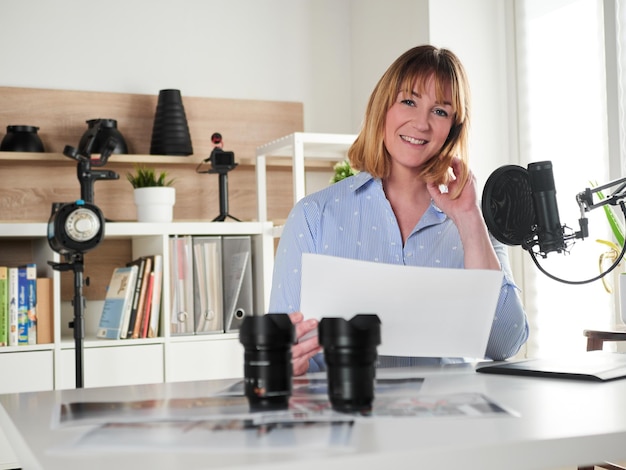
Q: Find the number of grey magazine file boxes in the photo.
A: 3